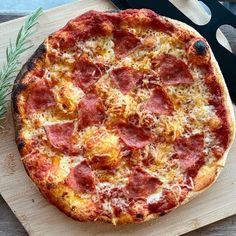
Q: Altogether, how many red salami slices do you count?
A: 12